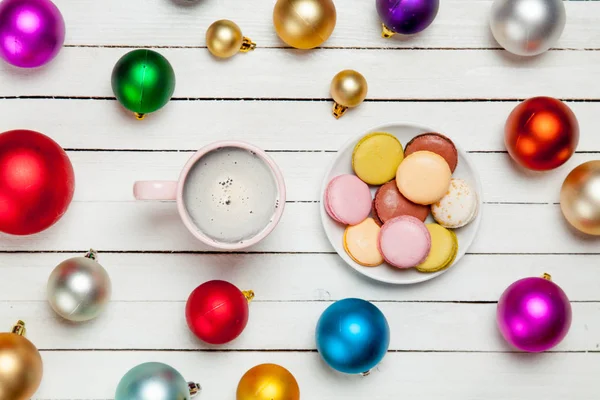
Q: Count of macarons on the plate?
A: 9